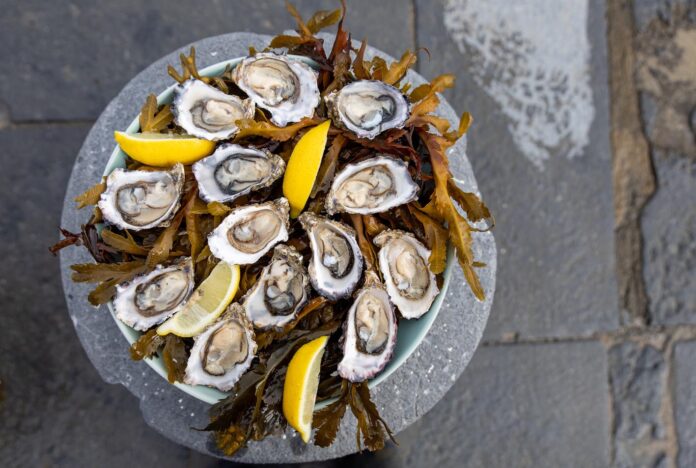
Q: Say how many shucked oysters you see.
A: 13